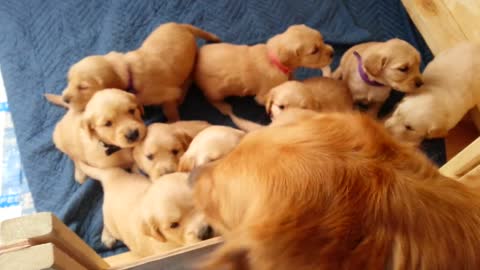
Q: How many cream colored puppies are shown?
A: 9